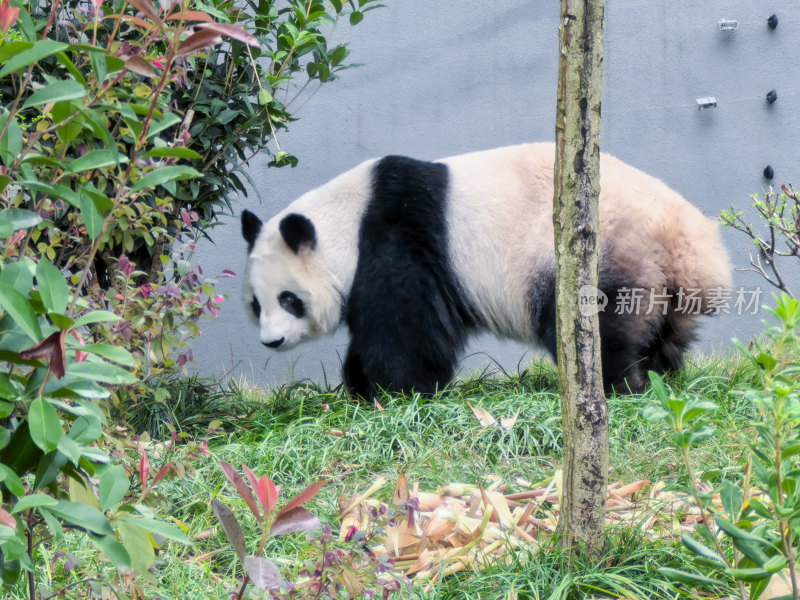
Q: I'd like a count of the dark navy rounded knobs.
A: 3